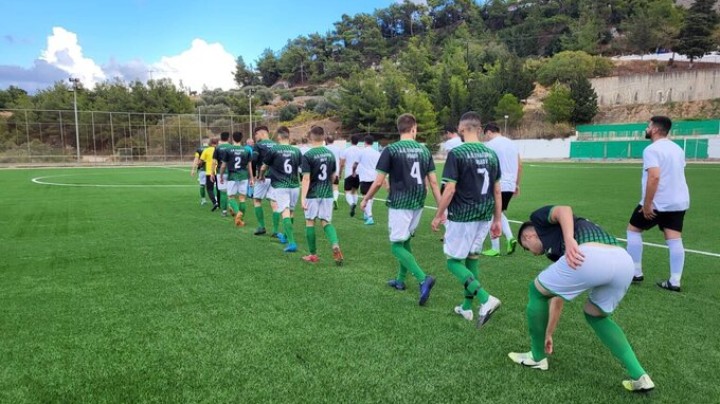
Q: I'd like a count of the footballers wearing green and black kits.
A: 9